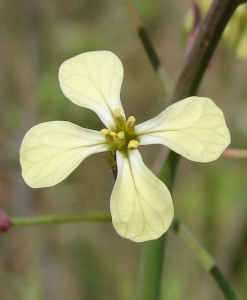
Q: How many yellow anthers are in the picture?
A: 6